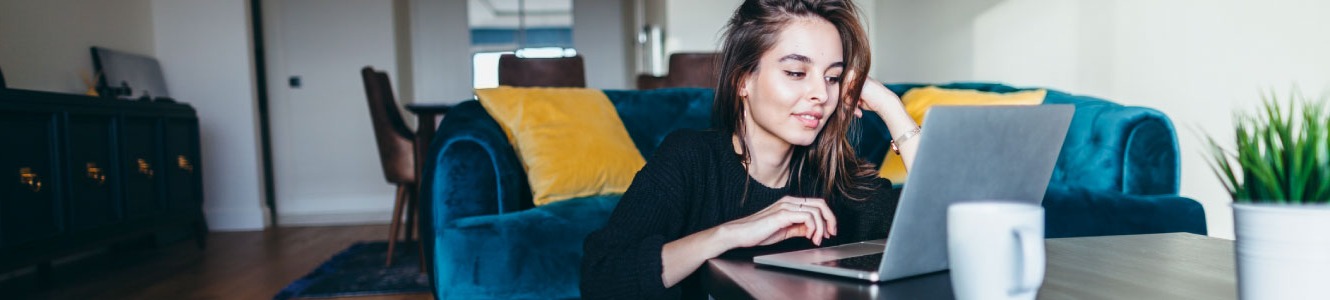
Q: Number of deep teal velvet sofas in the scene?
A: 1